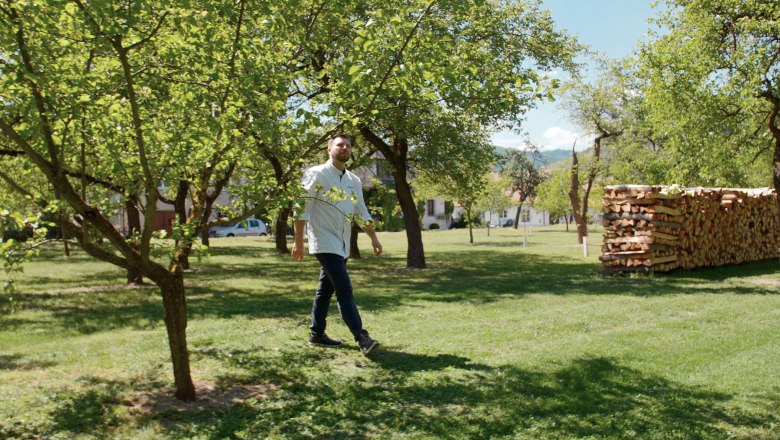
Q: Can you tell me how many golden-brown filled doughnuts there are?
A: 0